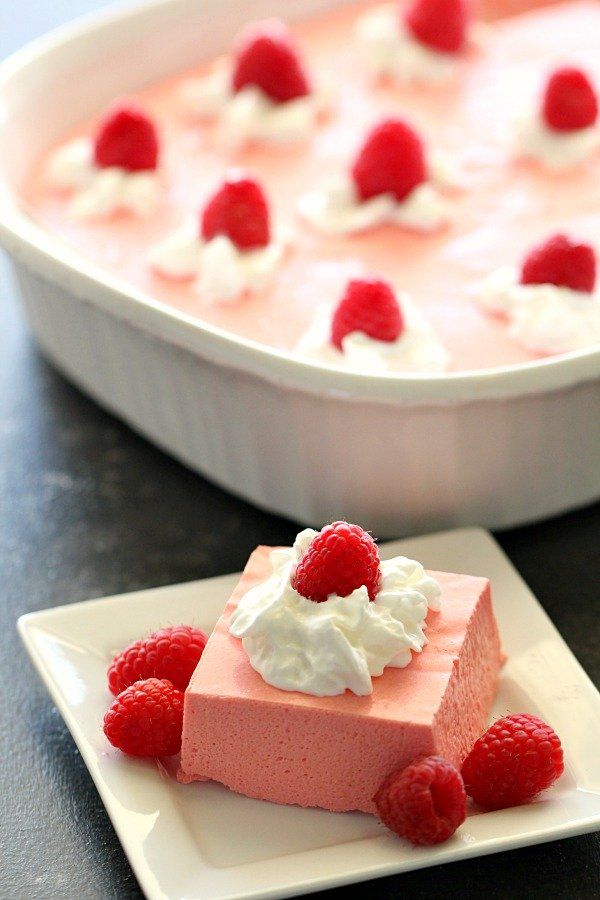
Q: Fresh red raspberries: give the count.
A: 13